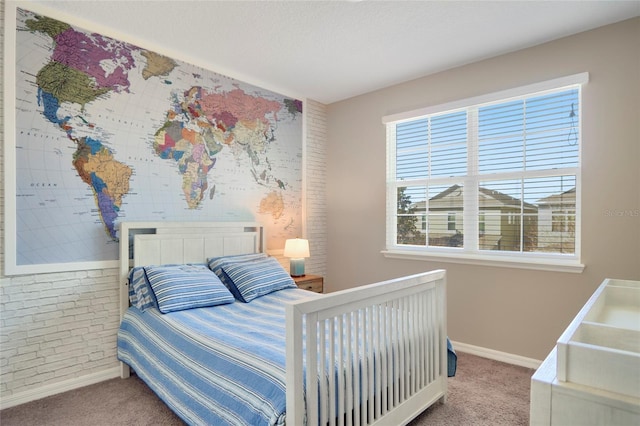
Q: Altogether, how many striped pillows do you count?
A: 4